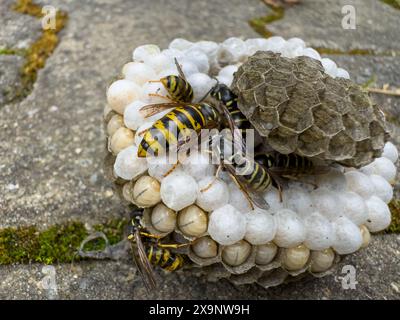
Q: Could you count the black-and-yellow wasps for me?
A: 6